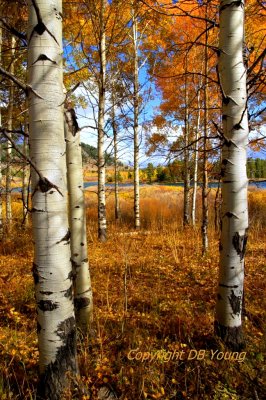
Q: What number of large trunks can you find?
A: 3